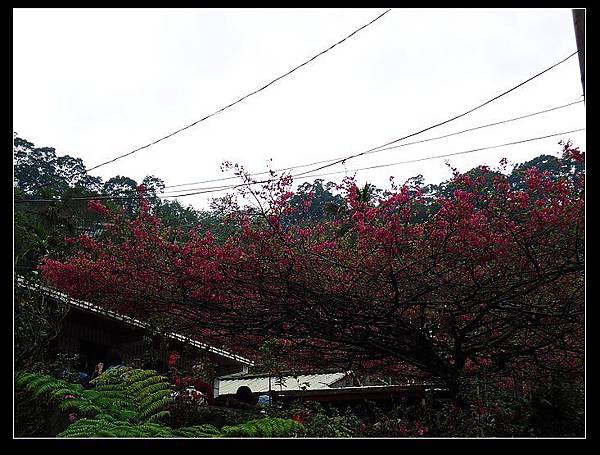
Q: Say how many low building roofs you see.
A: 2